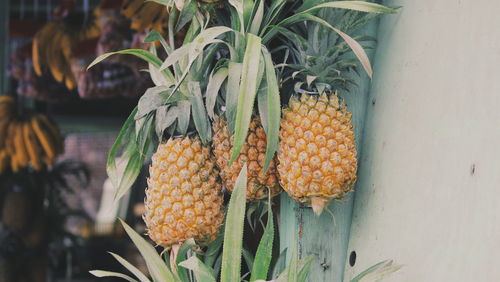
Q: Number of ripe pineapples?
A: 3